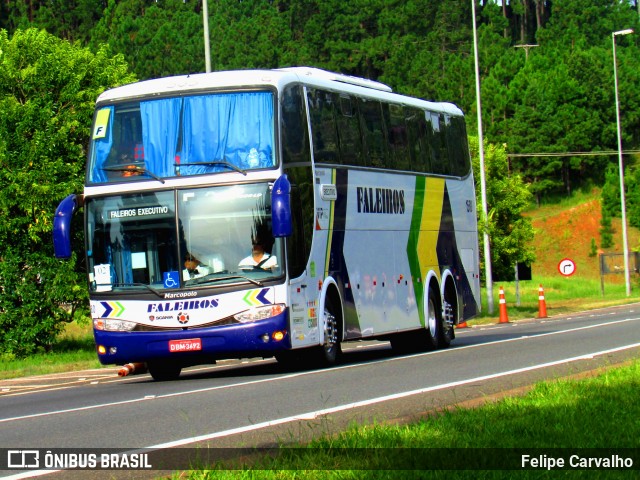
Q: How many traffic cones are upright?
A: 2